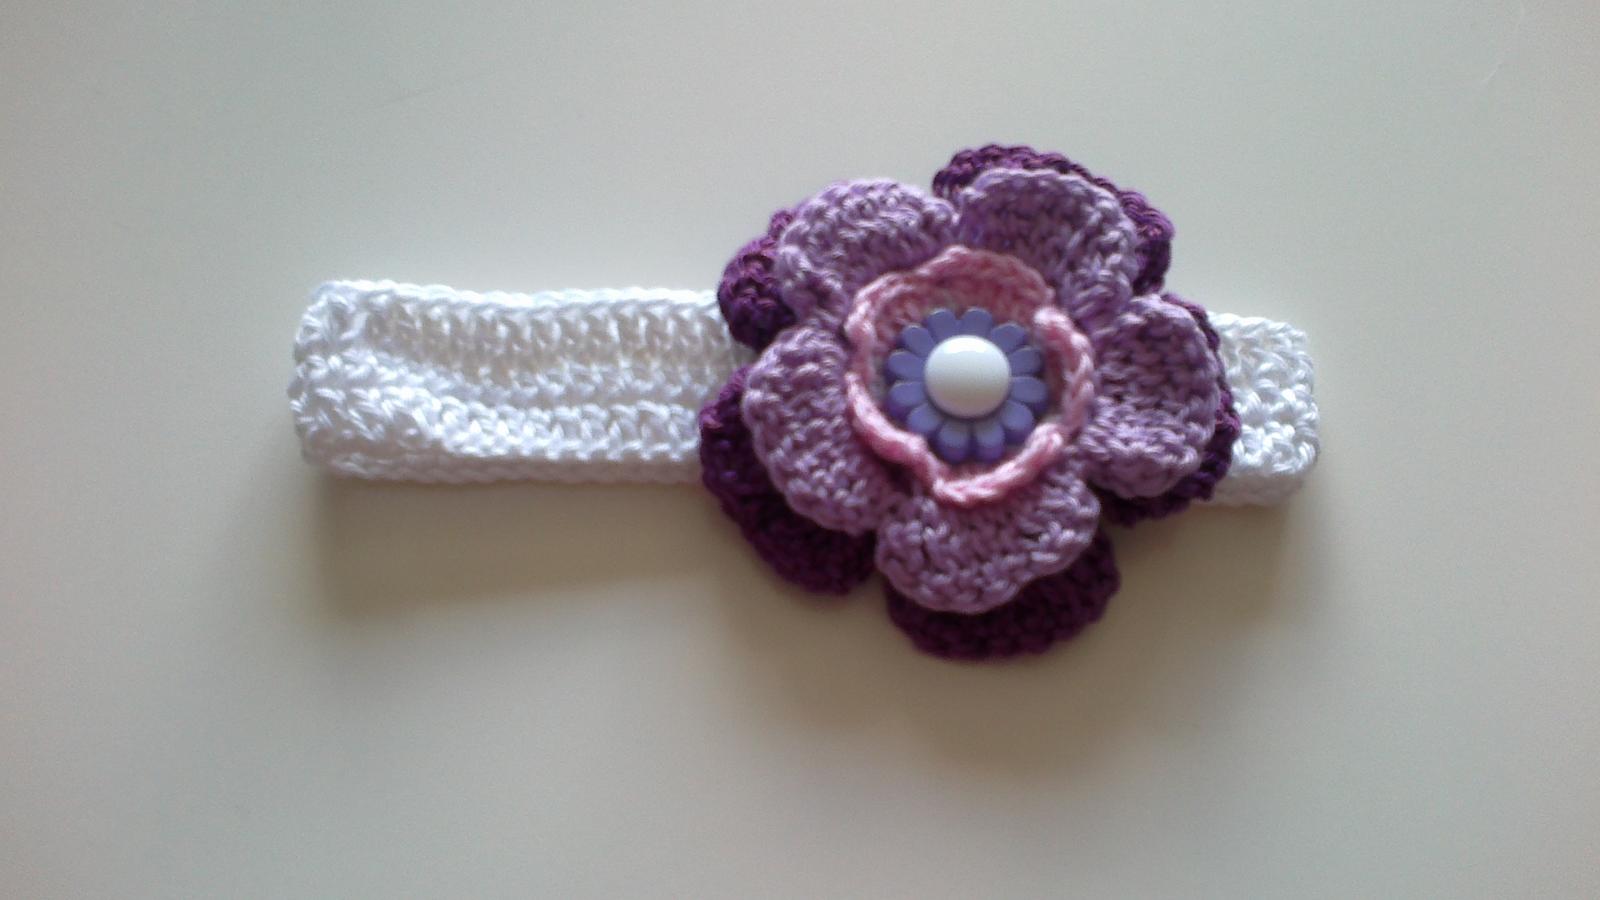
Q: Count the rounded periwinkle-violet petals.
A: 12